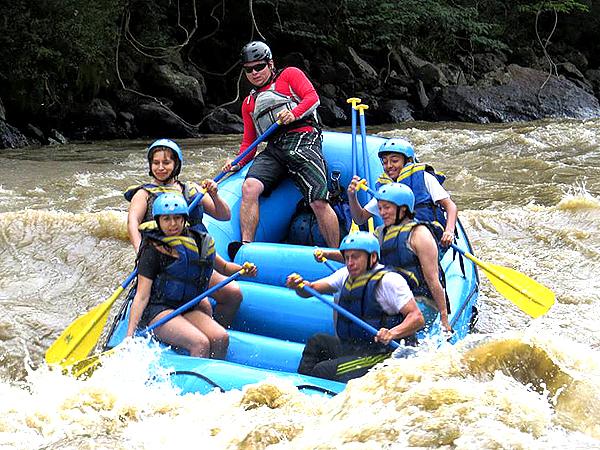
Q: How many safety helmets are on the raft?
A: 6